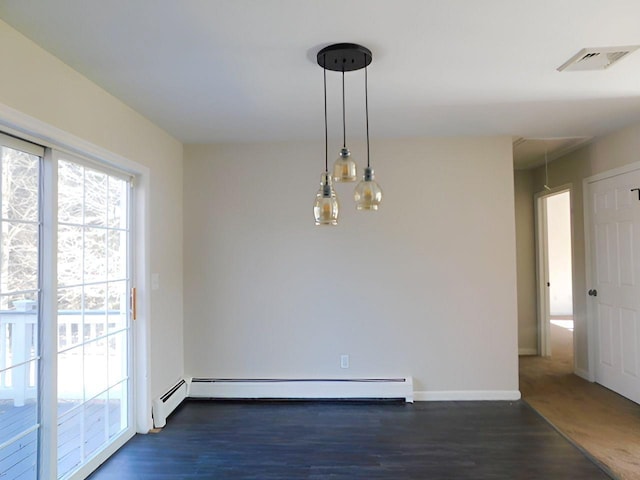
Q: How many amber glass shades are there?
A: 3